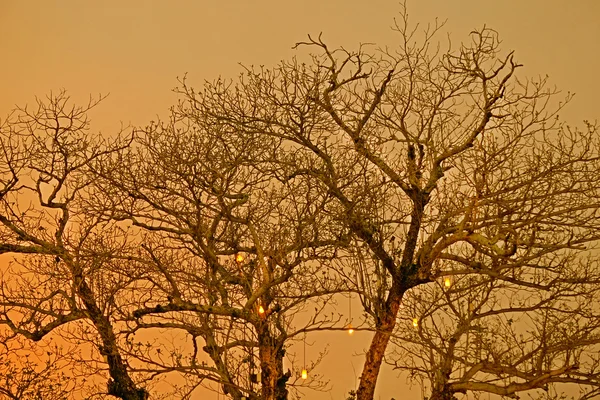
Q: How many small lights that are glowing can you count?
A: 6